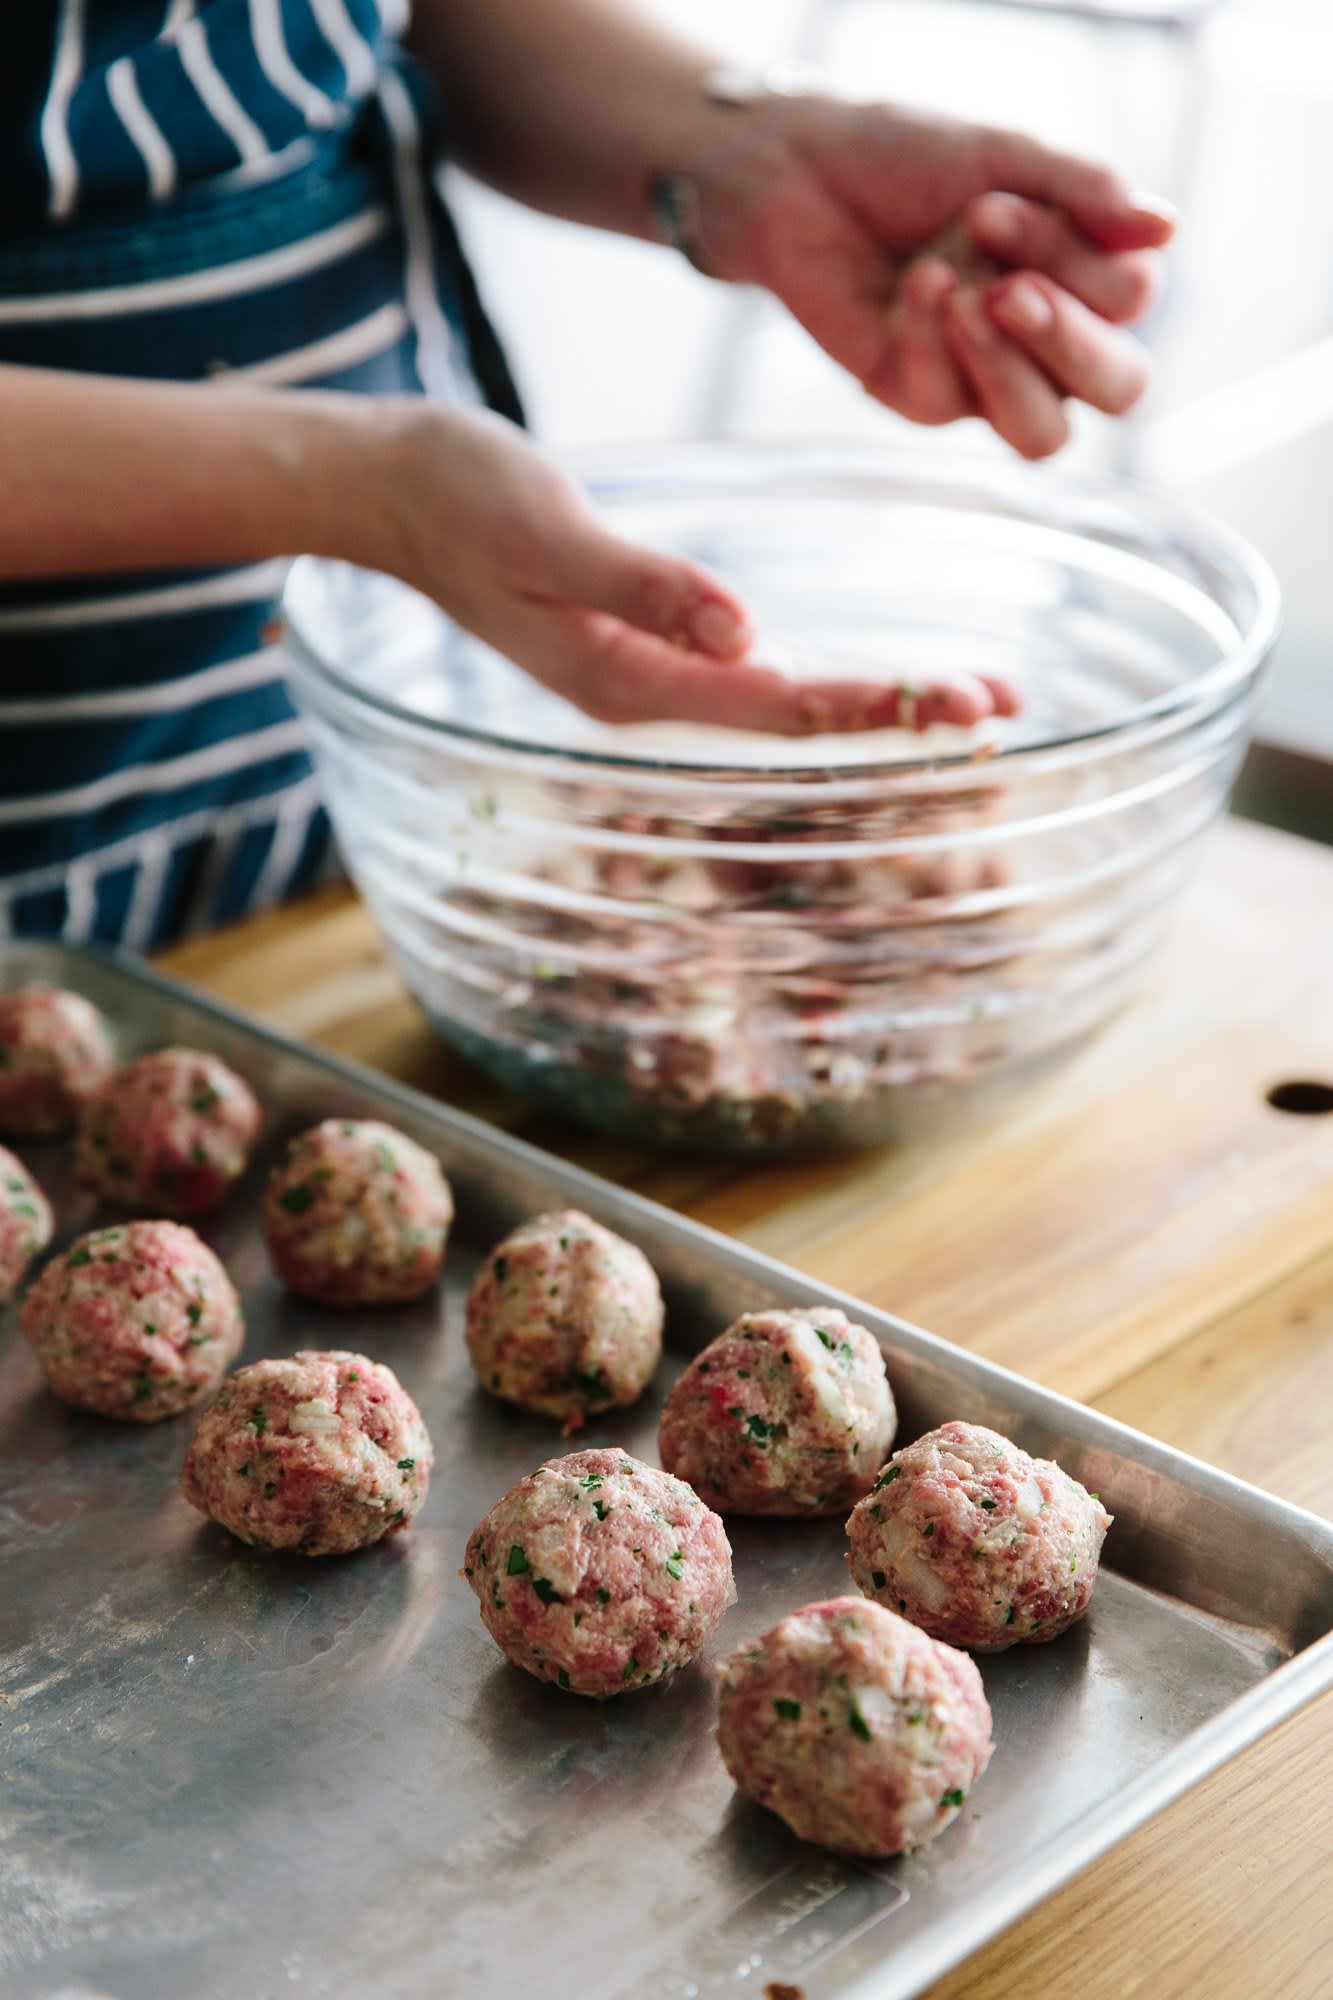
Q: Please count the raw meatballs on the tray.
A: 11